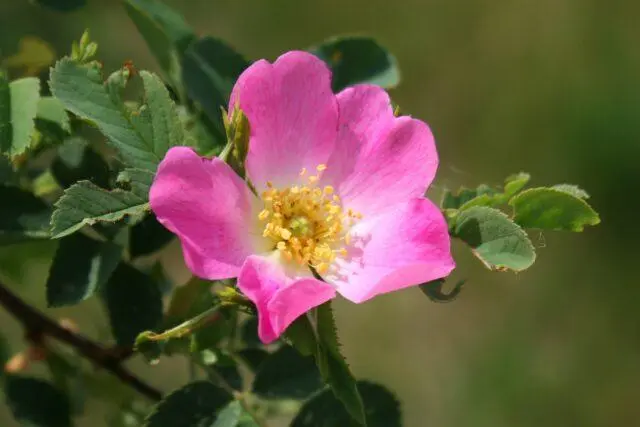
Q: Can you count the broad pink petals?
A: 5